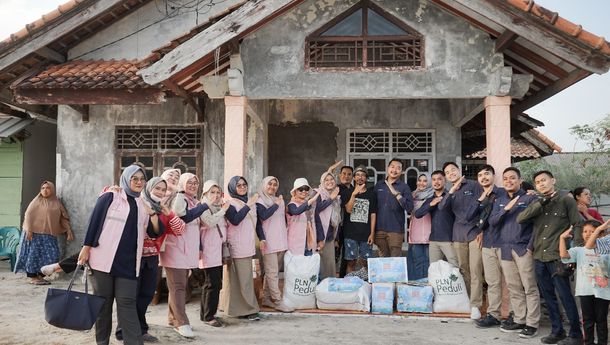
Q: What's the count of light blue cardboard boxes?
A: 3